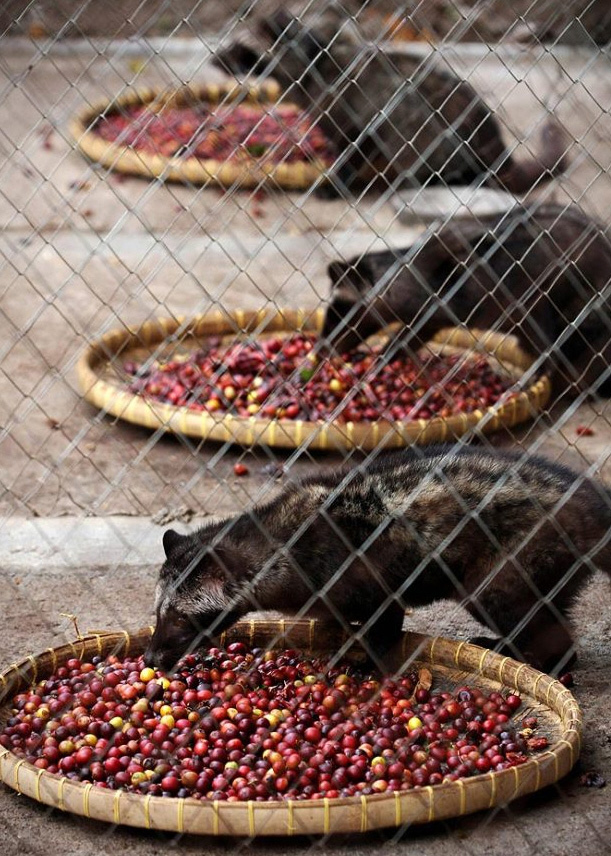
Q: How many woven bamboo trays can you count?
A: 3